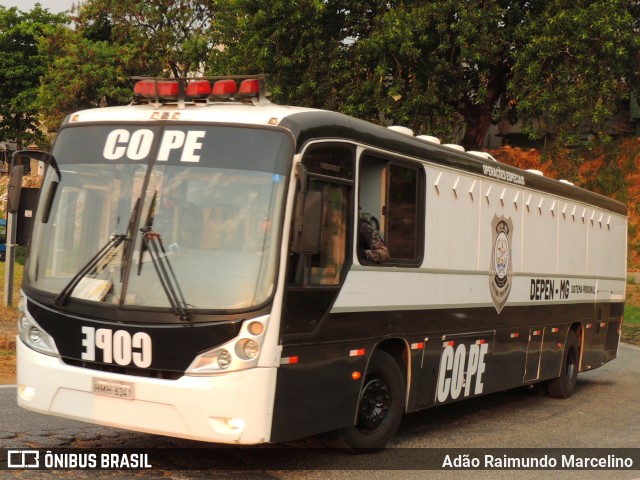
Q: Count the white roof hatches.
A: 6